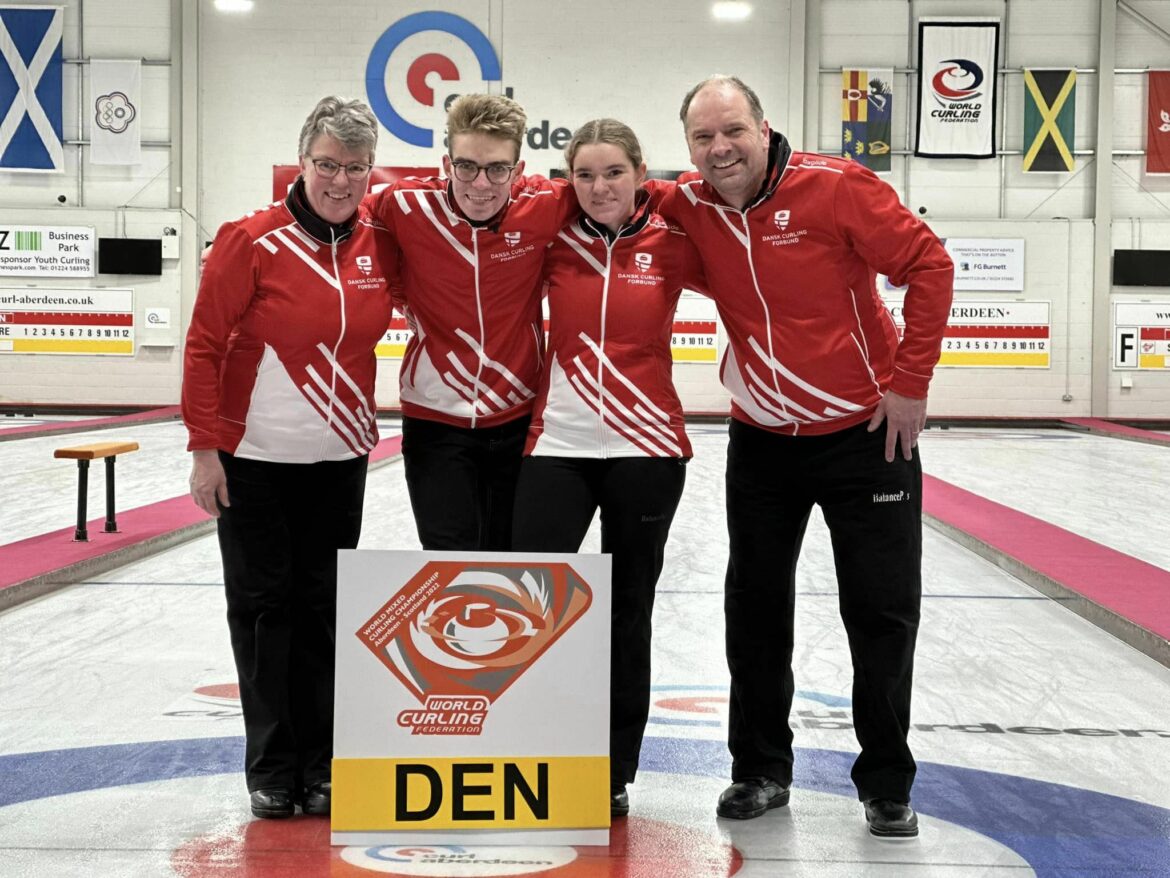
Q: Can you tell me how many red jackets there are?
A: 4